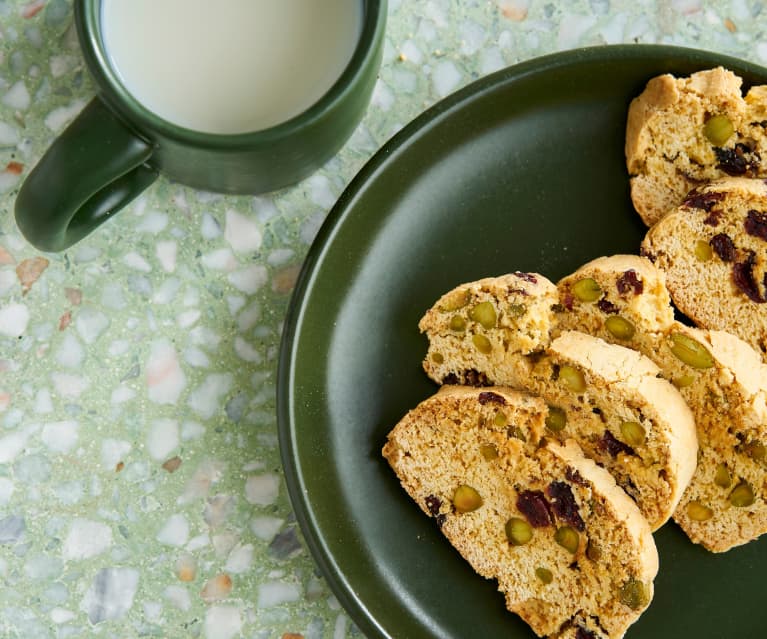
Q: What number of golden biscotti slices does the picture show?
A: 5